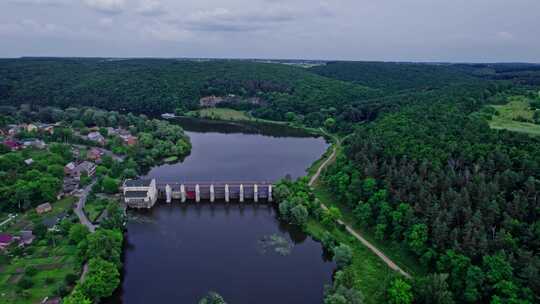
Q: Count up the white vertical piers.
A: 8